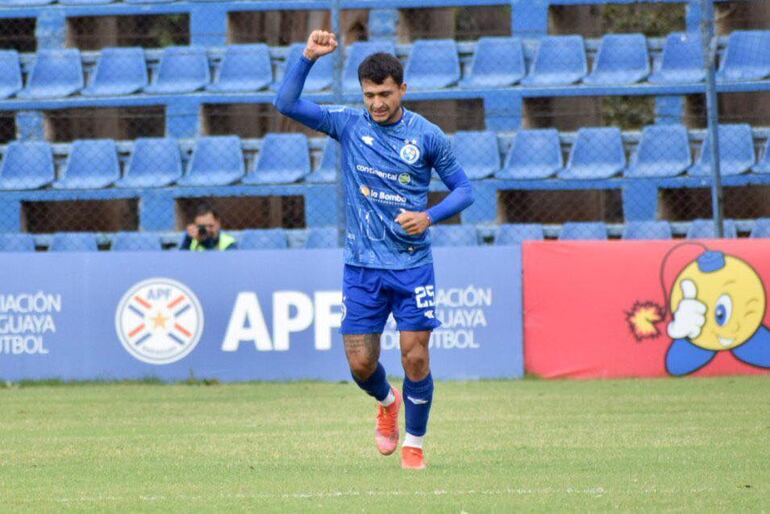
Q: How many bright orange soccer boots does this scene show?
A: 2